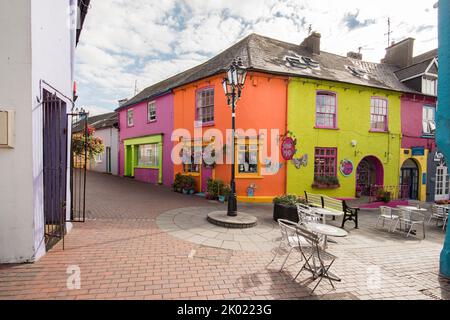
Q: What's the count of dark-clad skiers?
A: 0